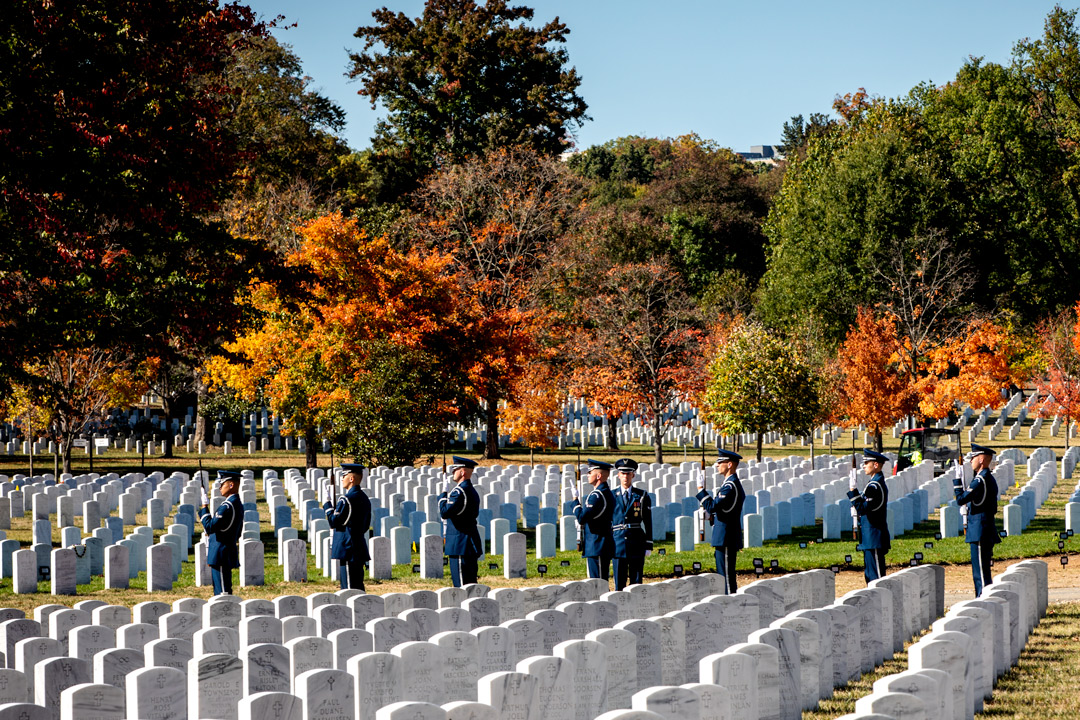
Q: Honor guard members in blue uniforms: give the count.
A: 8